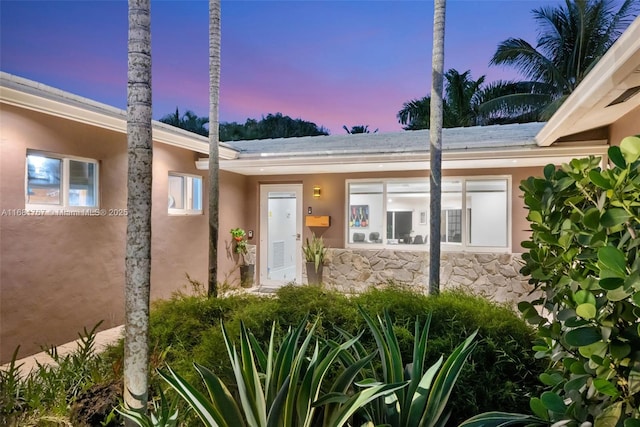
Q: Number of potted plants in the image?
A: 2